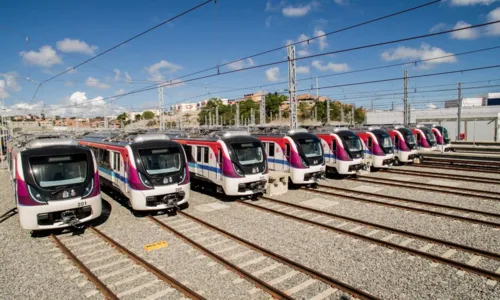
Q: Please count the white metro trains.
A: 9